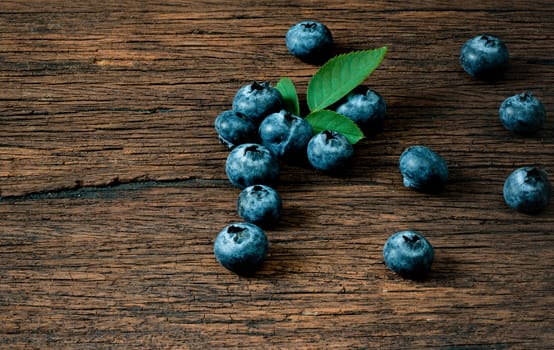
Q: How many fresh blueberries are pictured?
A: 14